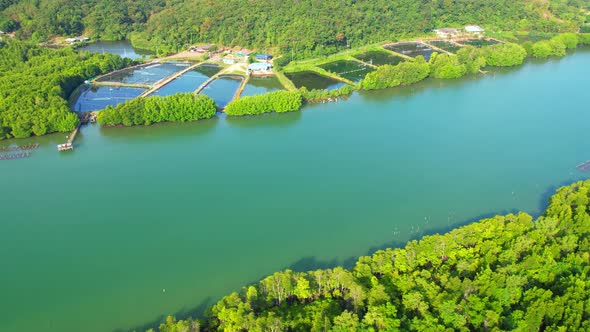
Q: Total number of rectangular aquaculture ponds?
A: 11